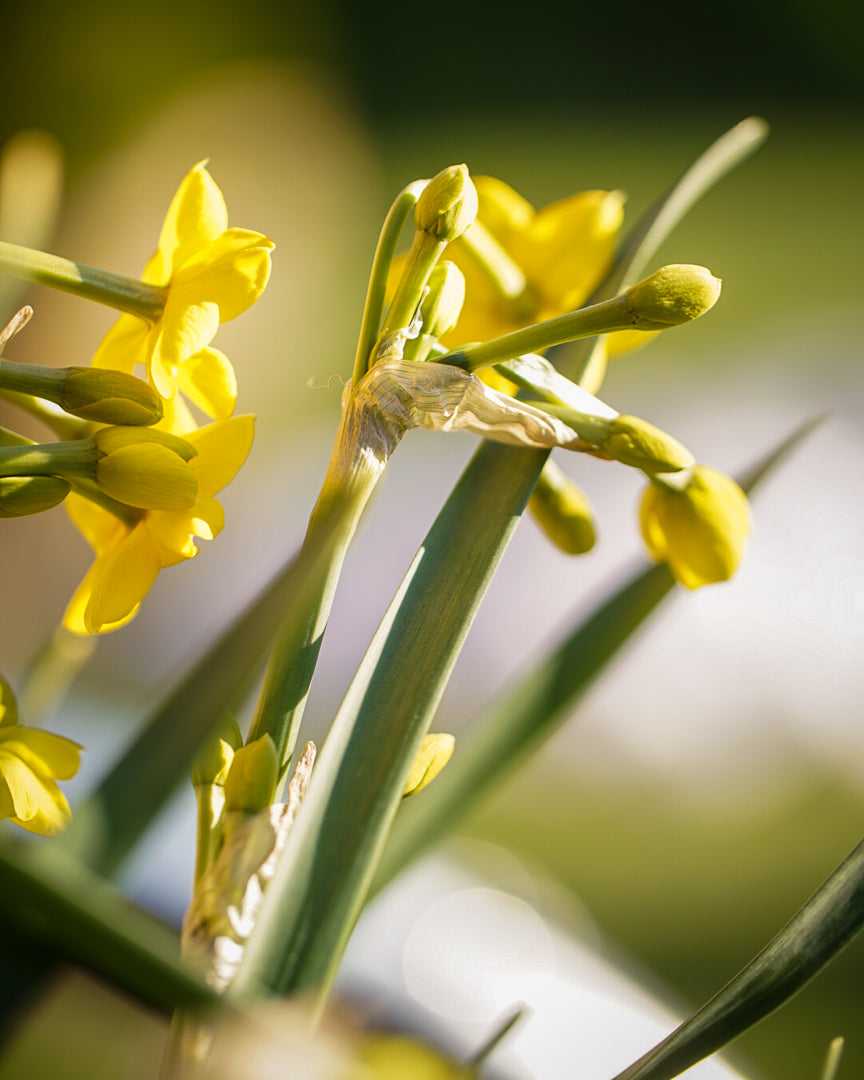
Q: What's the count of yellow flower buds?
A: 12